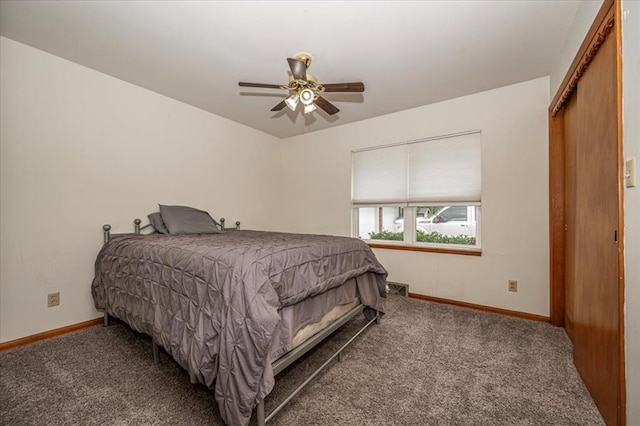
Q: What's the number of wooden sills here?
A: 1